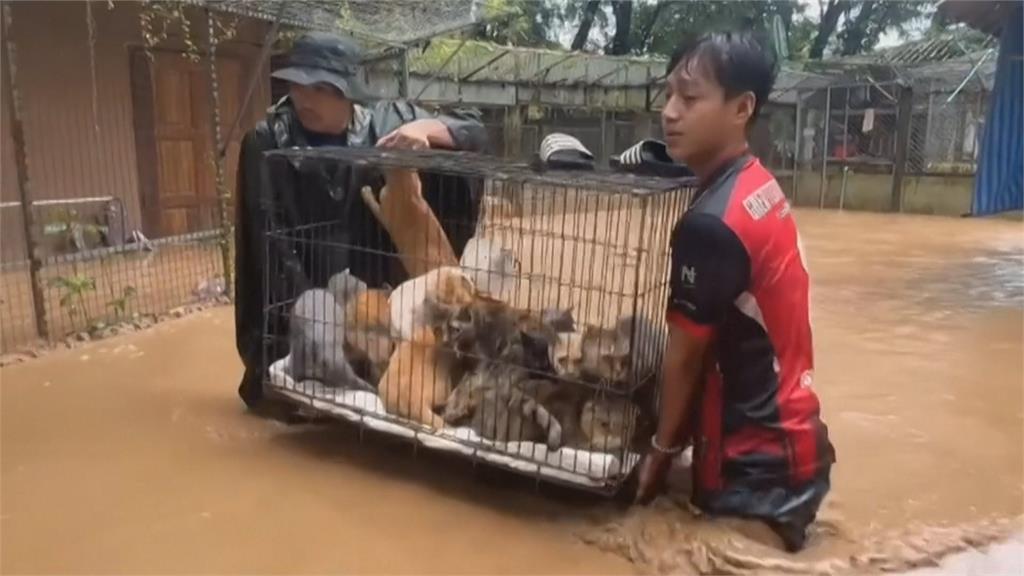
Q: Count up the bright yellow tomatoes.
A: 0